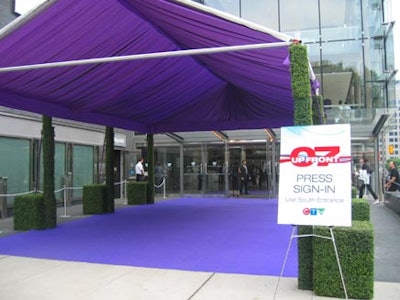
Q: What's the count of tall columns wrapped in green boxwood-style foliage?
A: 5